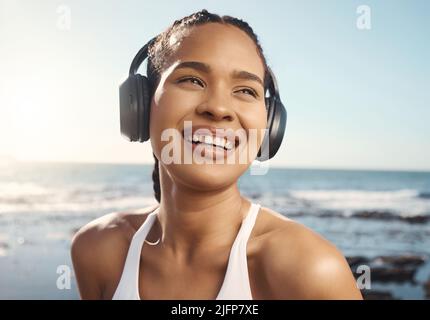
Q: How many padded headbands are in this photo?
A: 1